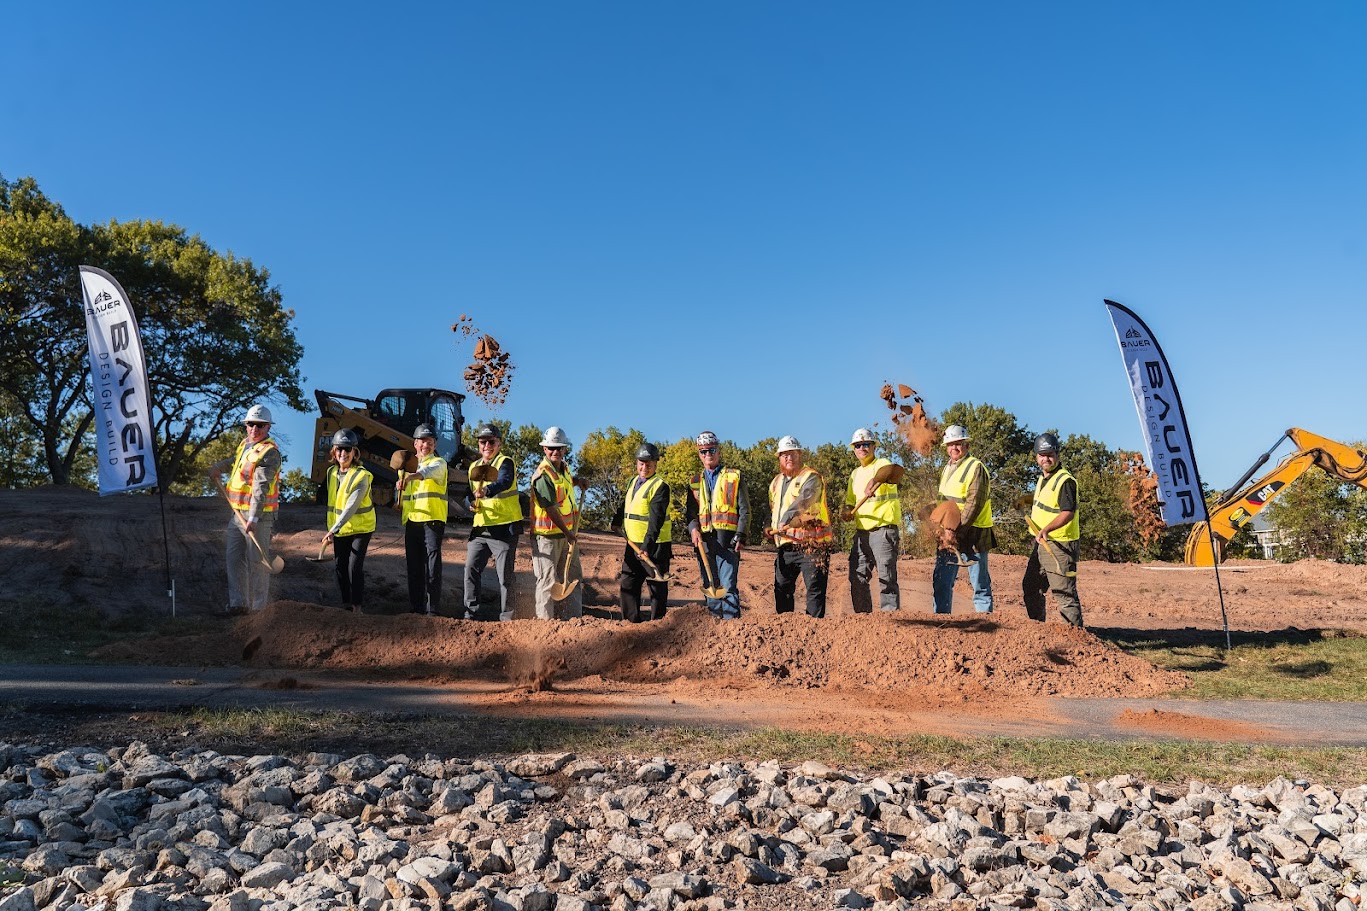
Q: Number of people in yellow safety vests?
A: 11